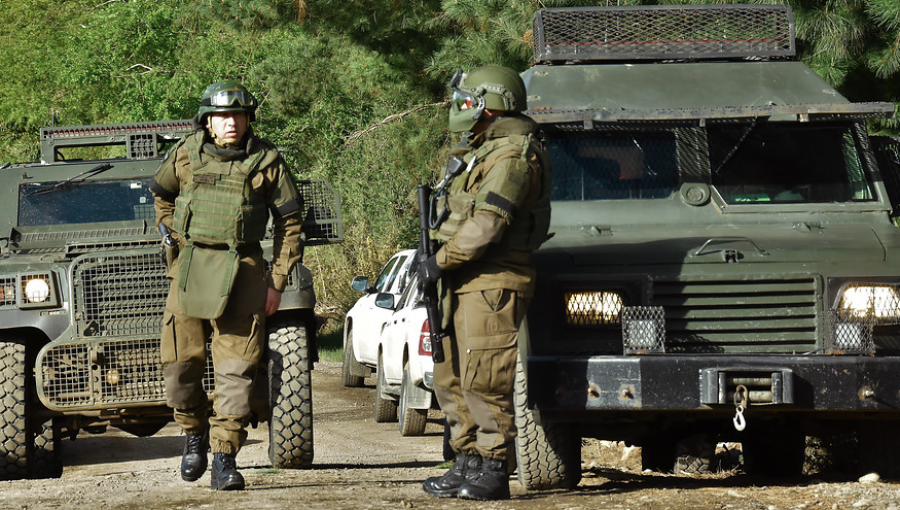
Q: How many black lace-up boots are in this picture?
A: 4